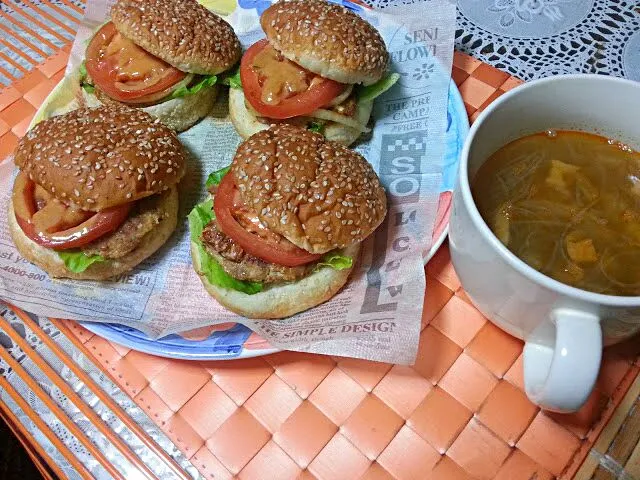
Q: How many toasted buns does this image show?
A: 4